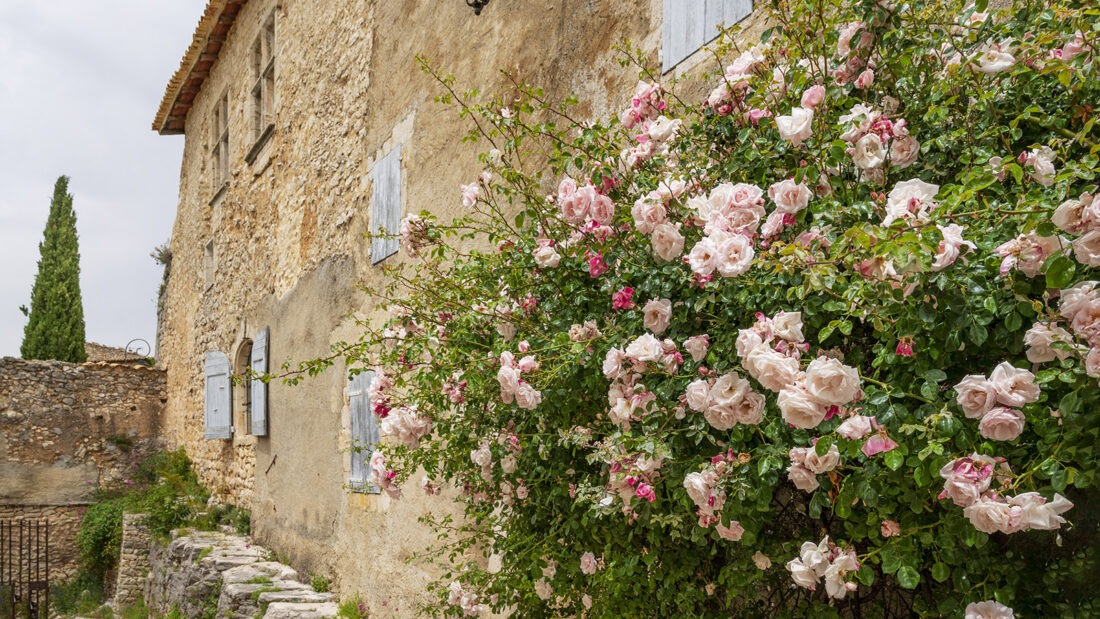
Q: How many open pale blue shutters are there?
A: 2